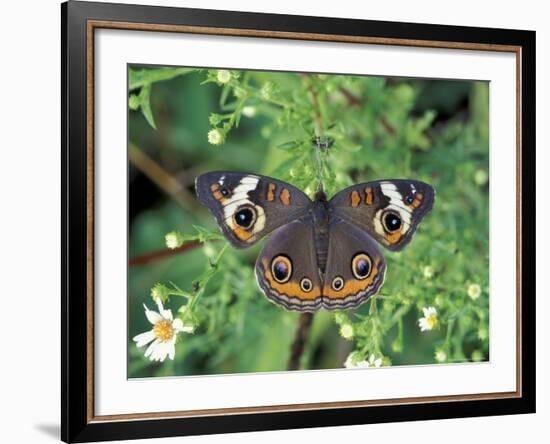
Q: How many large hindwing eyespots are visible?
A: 2